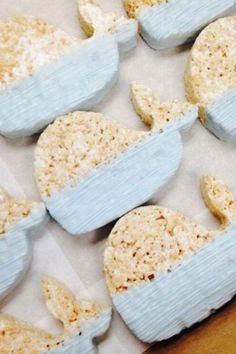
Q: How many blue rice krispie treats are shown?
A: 7